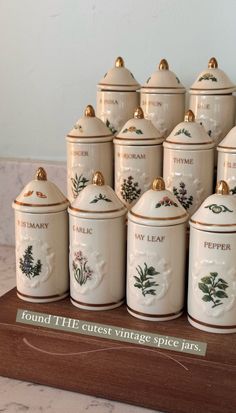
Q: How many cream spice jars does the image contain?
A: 11